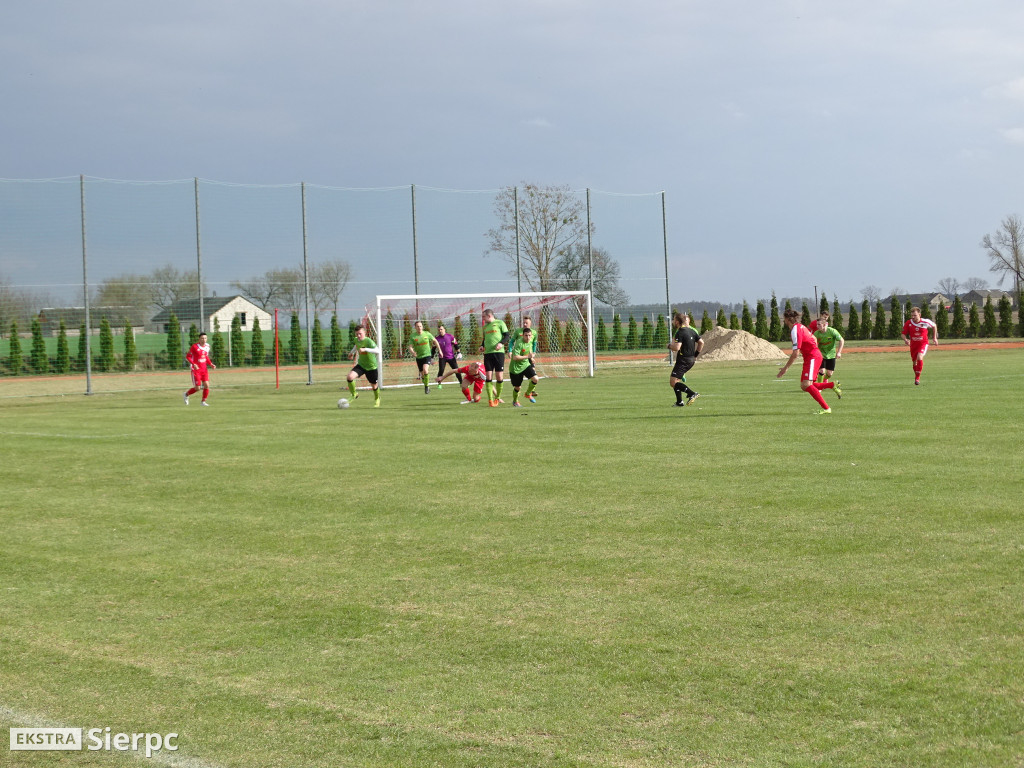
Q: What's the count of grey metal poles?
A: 7